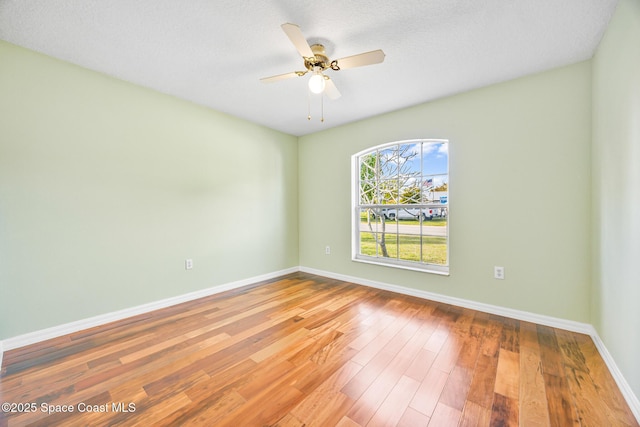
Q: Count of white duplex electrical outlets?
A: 3